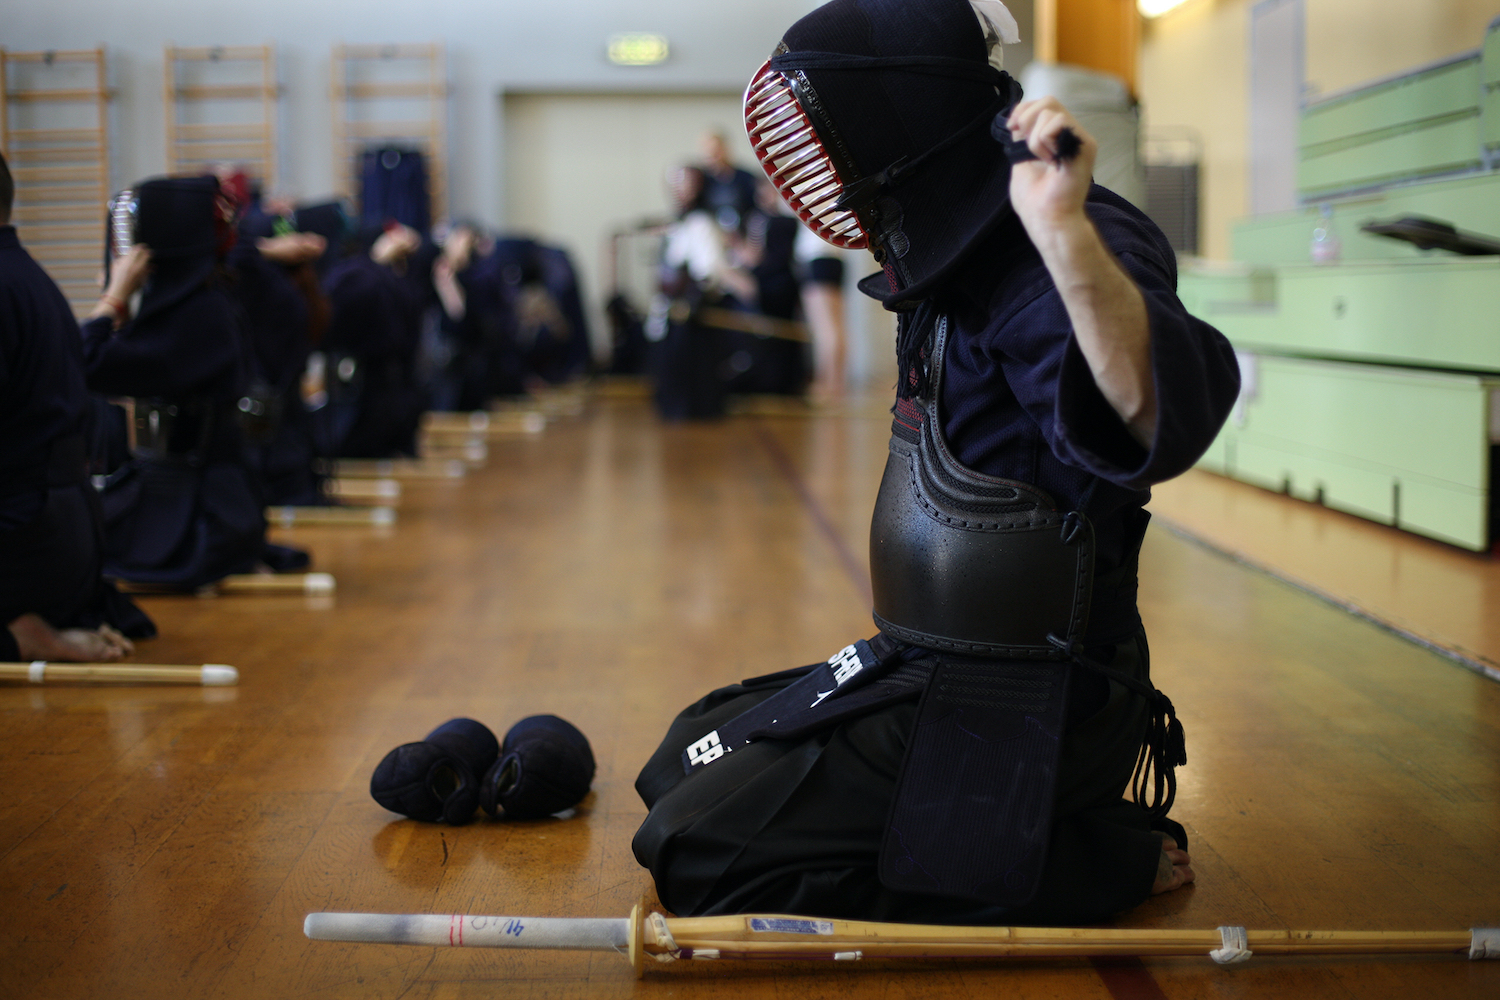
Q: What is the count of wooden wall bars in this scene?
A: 3